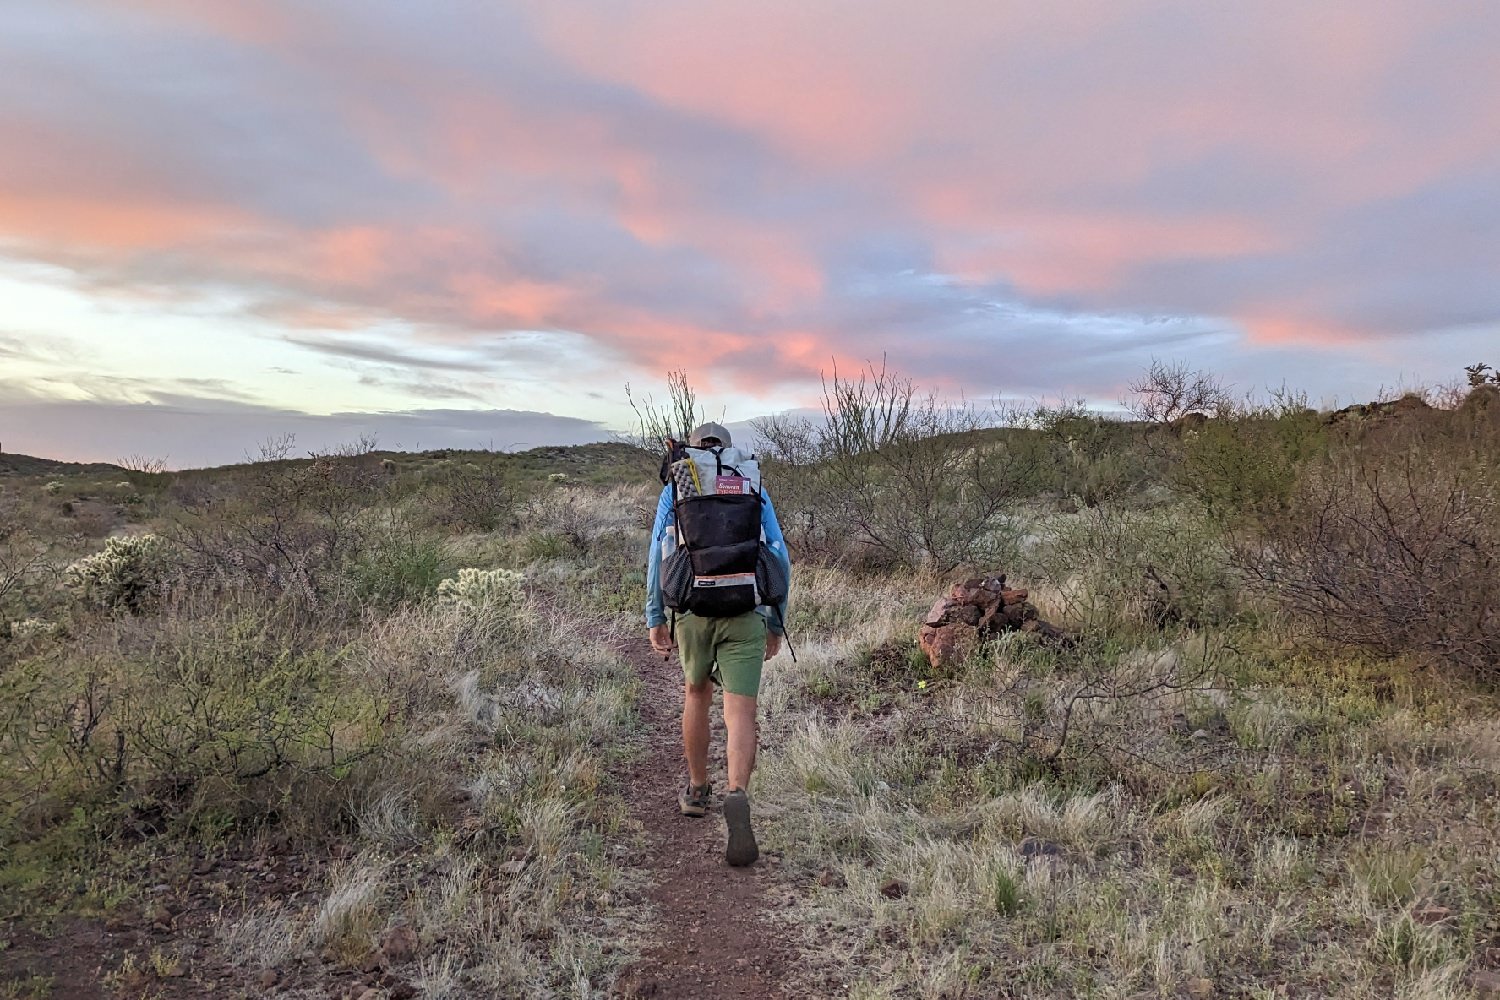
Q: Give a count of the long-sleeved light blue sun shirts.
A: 1